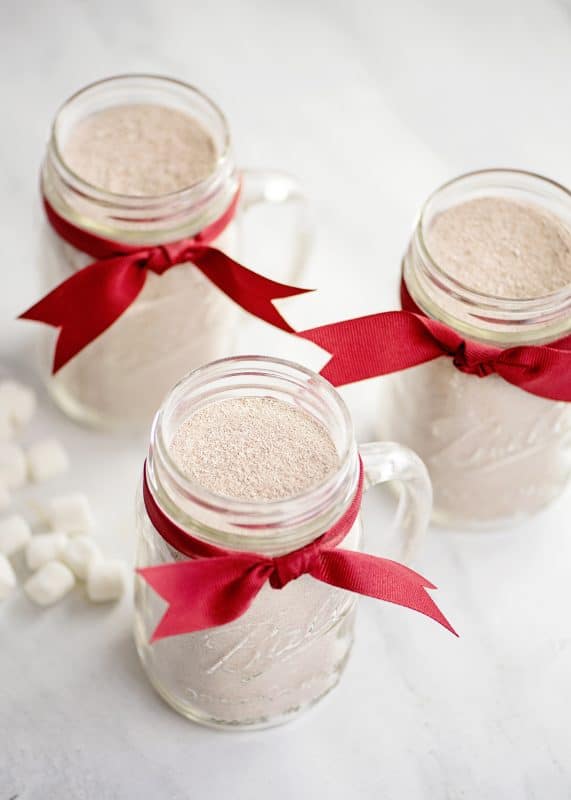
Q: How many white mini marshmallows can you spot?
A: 12